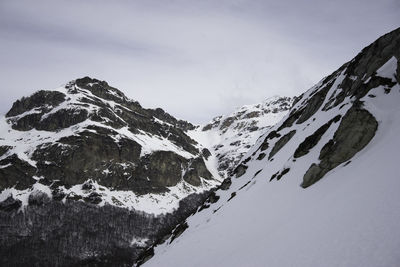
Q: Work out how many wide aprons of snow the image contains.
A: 1